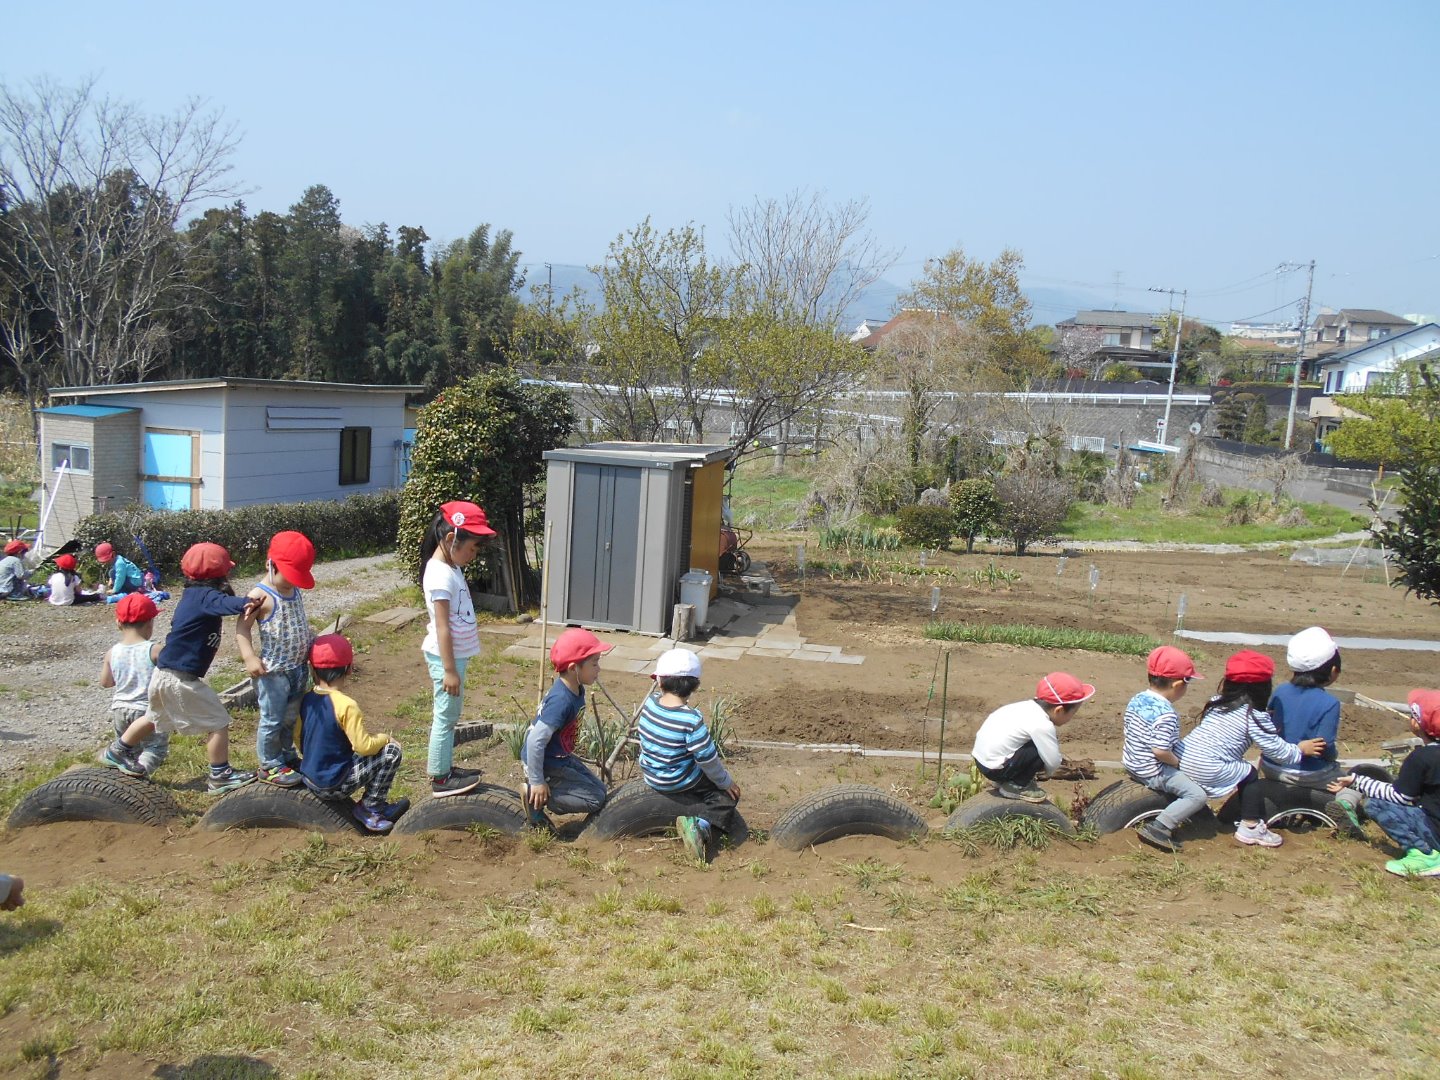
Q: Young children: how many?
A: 15